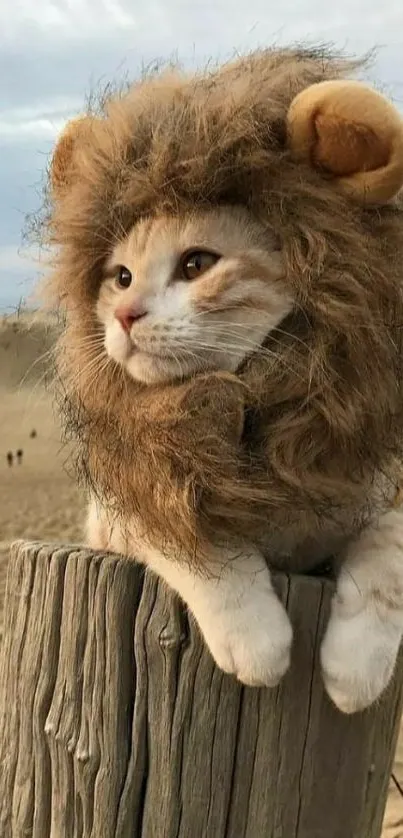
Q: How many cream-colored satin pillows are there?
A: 0